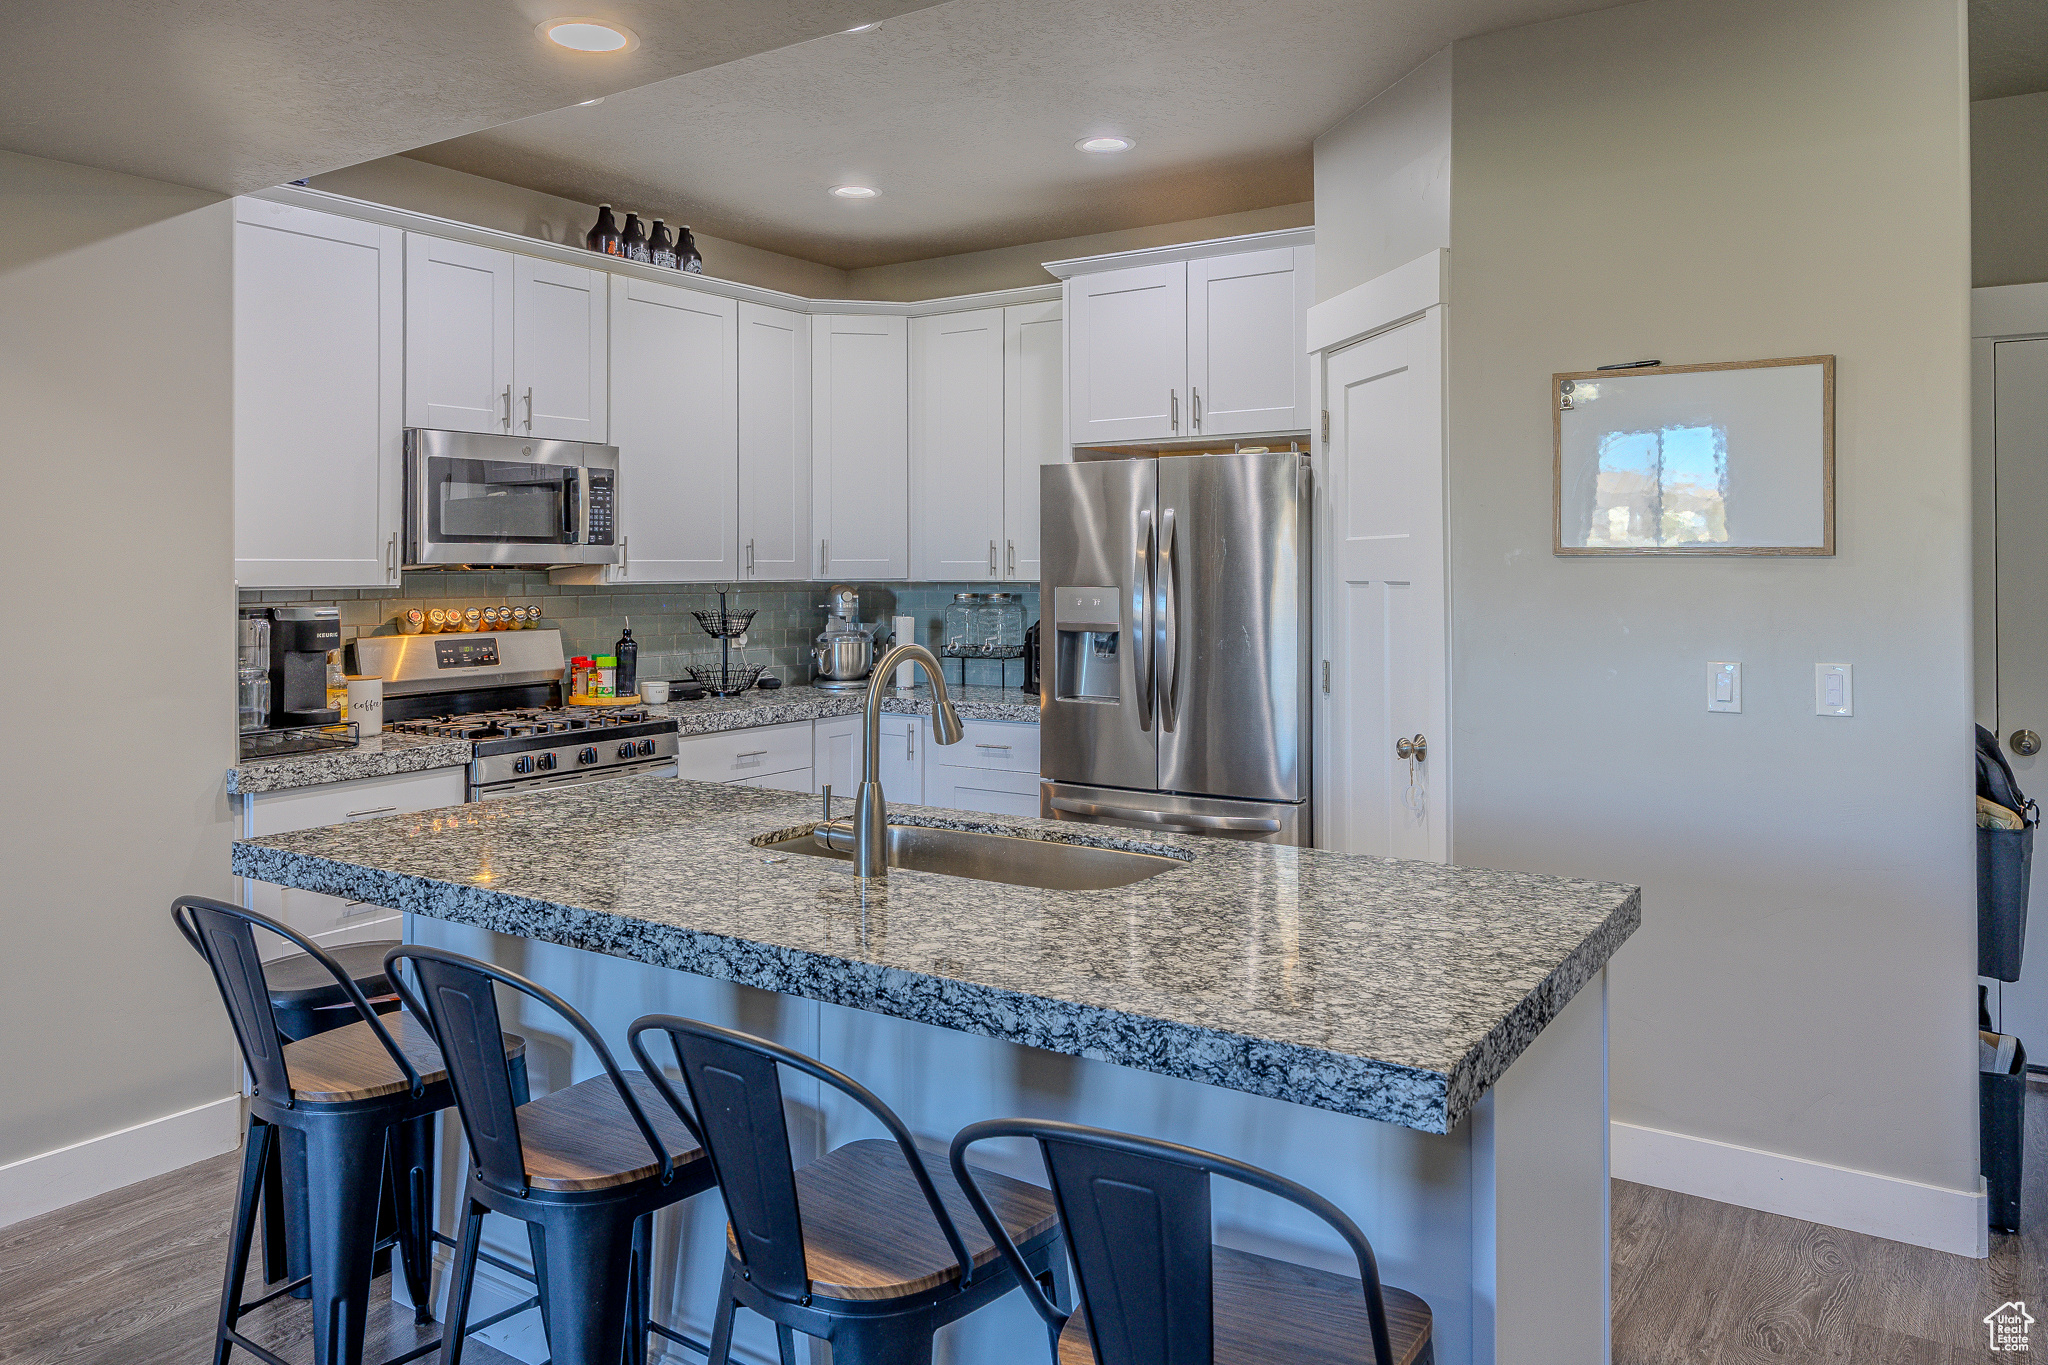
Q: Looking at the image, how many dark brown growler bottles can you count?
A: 4